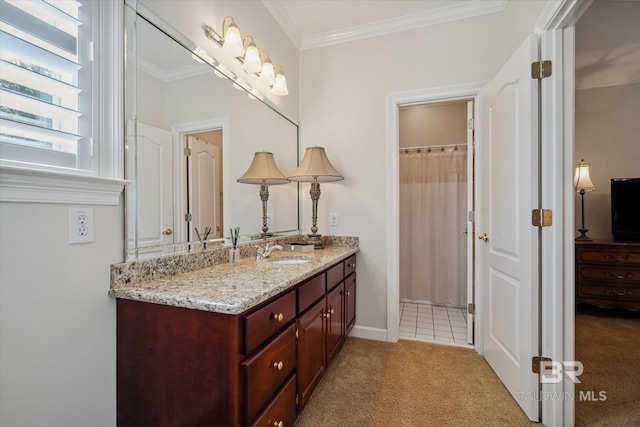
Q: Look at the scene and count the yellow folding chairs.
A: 0